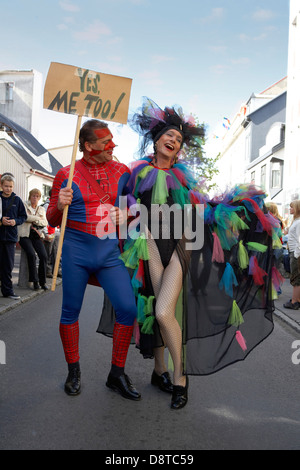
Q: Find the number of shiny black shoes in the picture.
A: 4